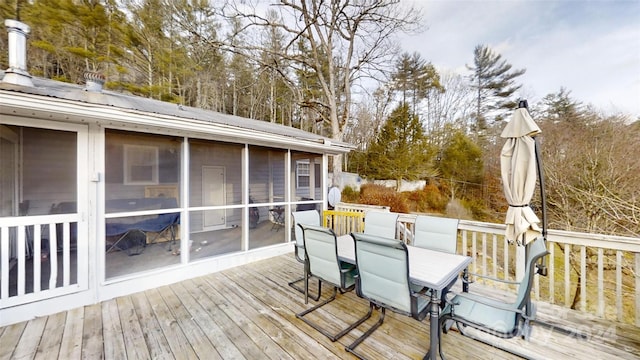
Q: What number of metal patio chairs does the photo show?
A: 6